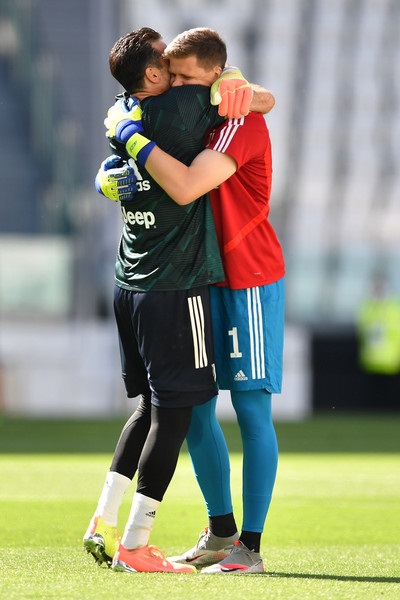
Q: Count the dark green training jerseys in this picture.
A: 1